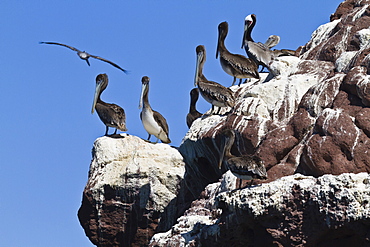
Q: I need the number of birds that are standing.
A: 8